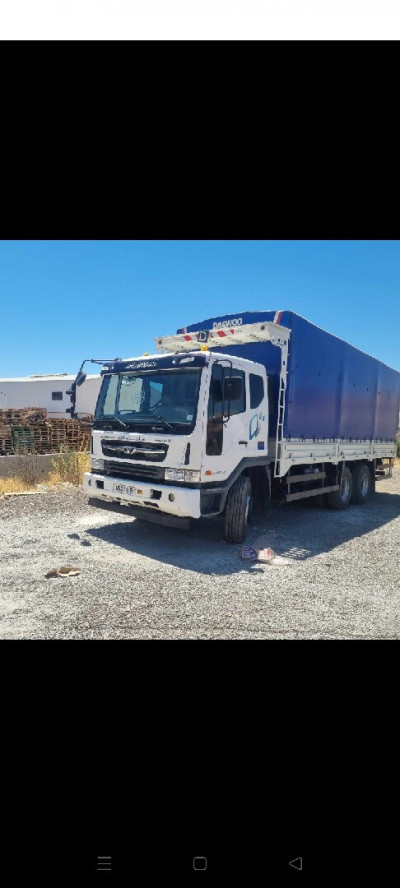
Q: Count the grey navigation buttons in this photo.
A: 3